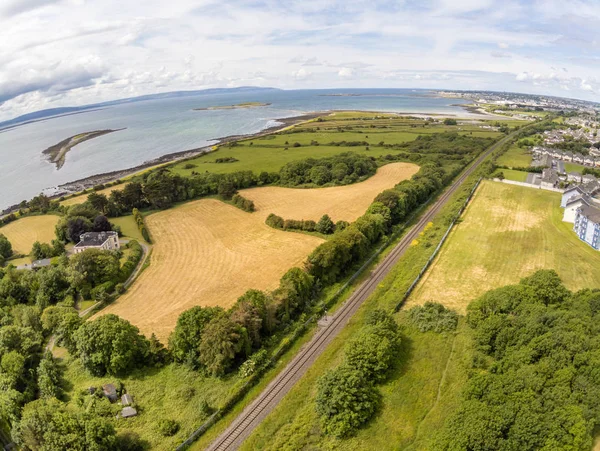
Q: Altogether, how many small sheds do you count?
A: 3